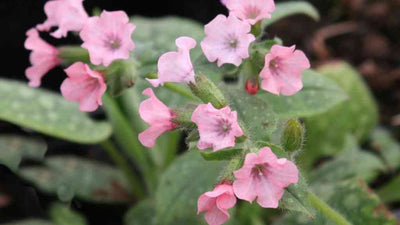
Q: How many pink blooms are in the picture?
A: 12